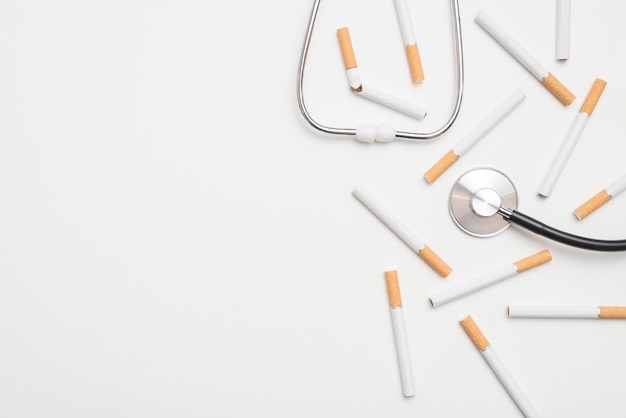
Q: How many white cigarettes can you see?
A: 12